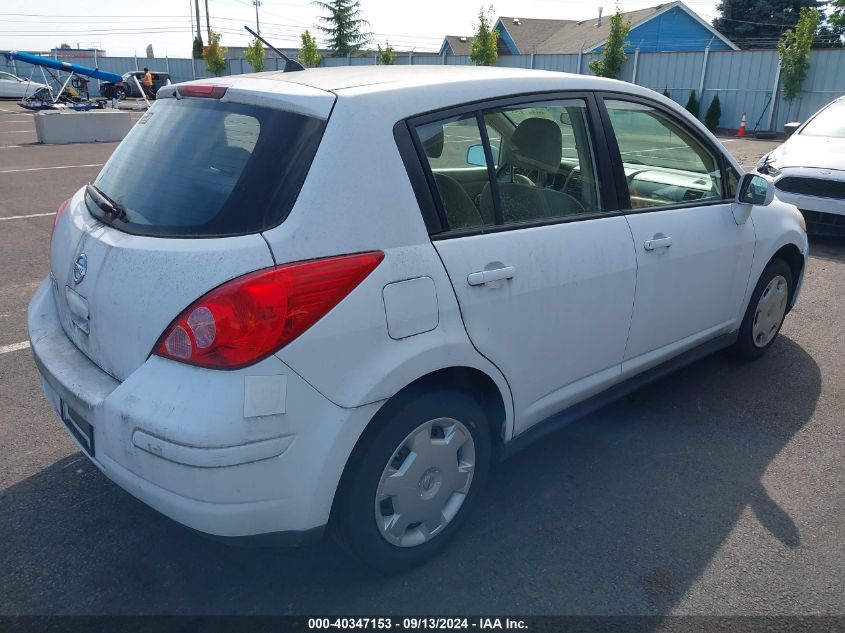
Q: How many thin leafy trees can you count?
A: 7